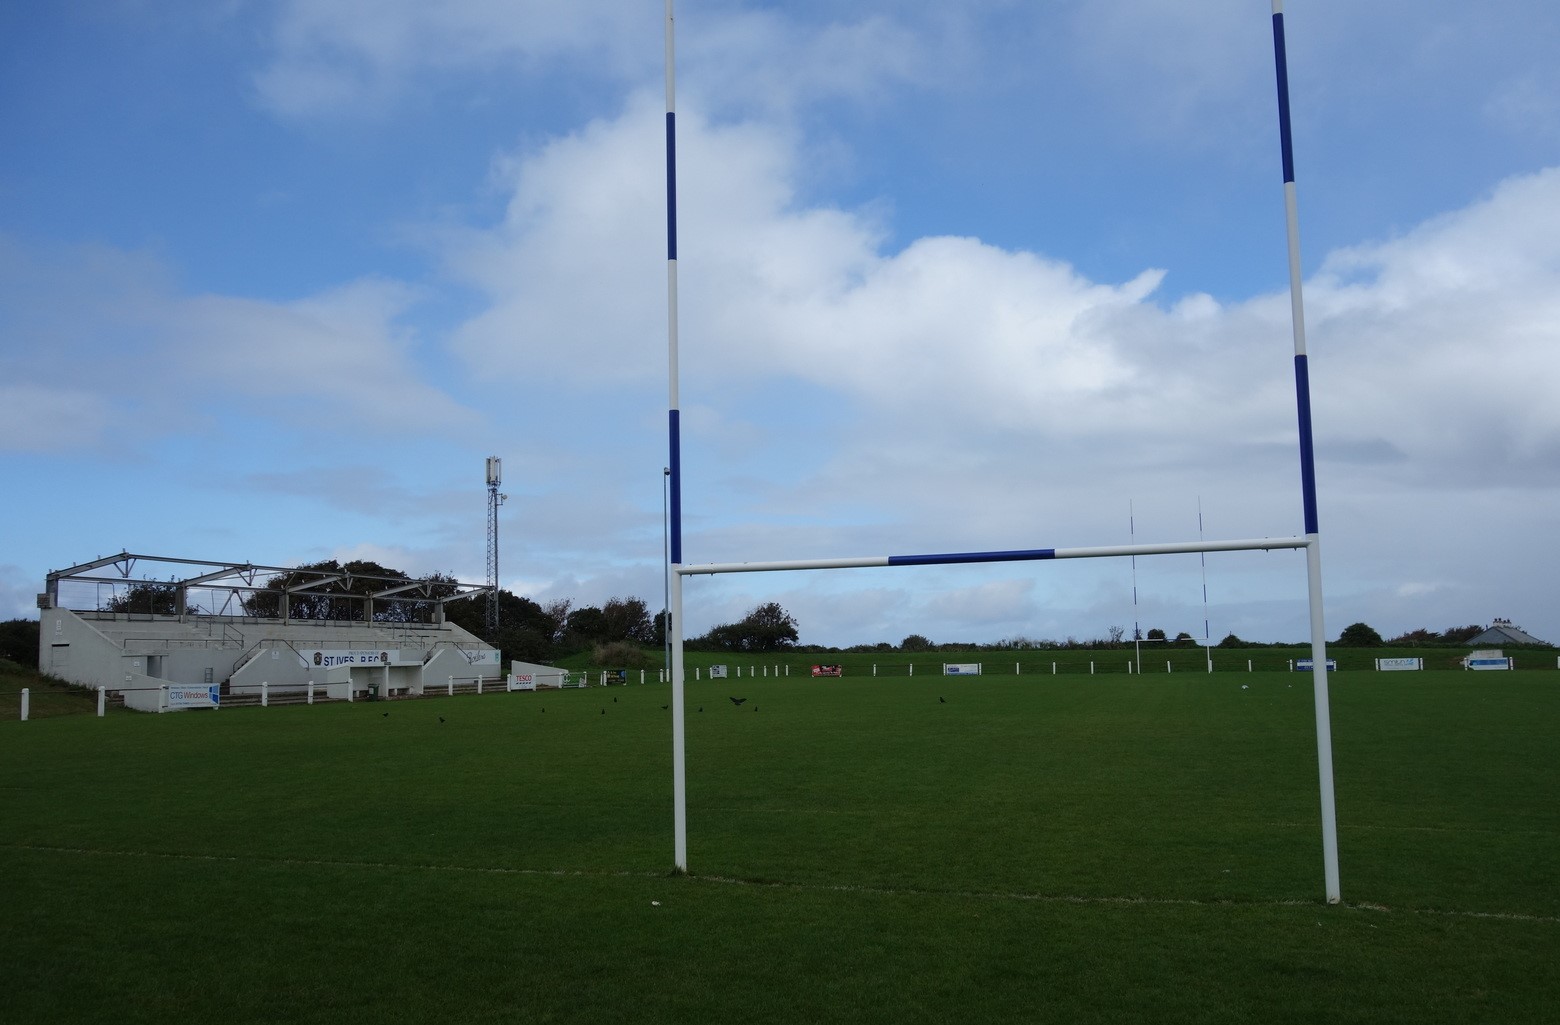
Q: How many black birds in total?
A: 10